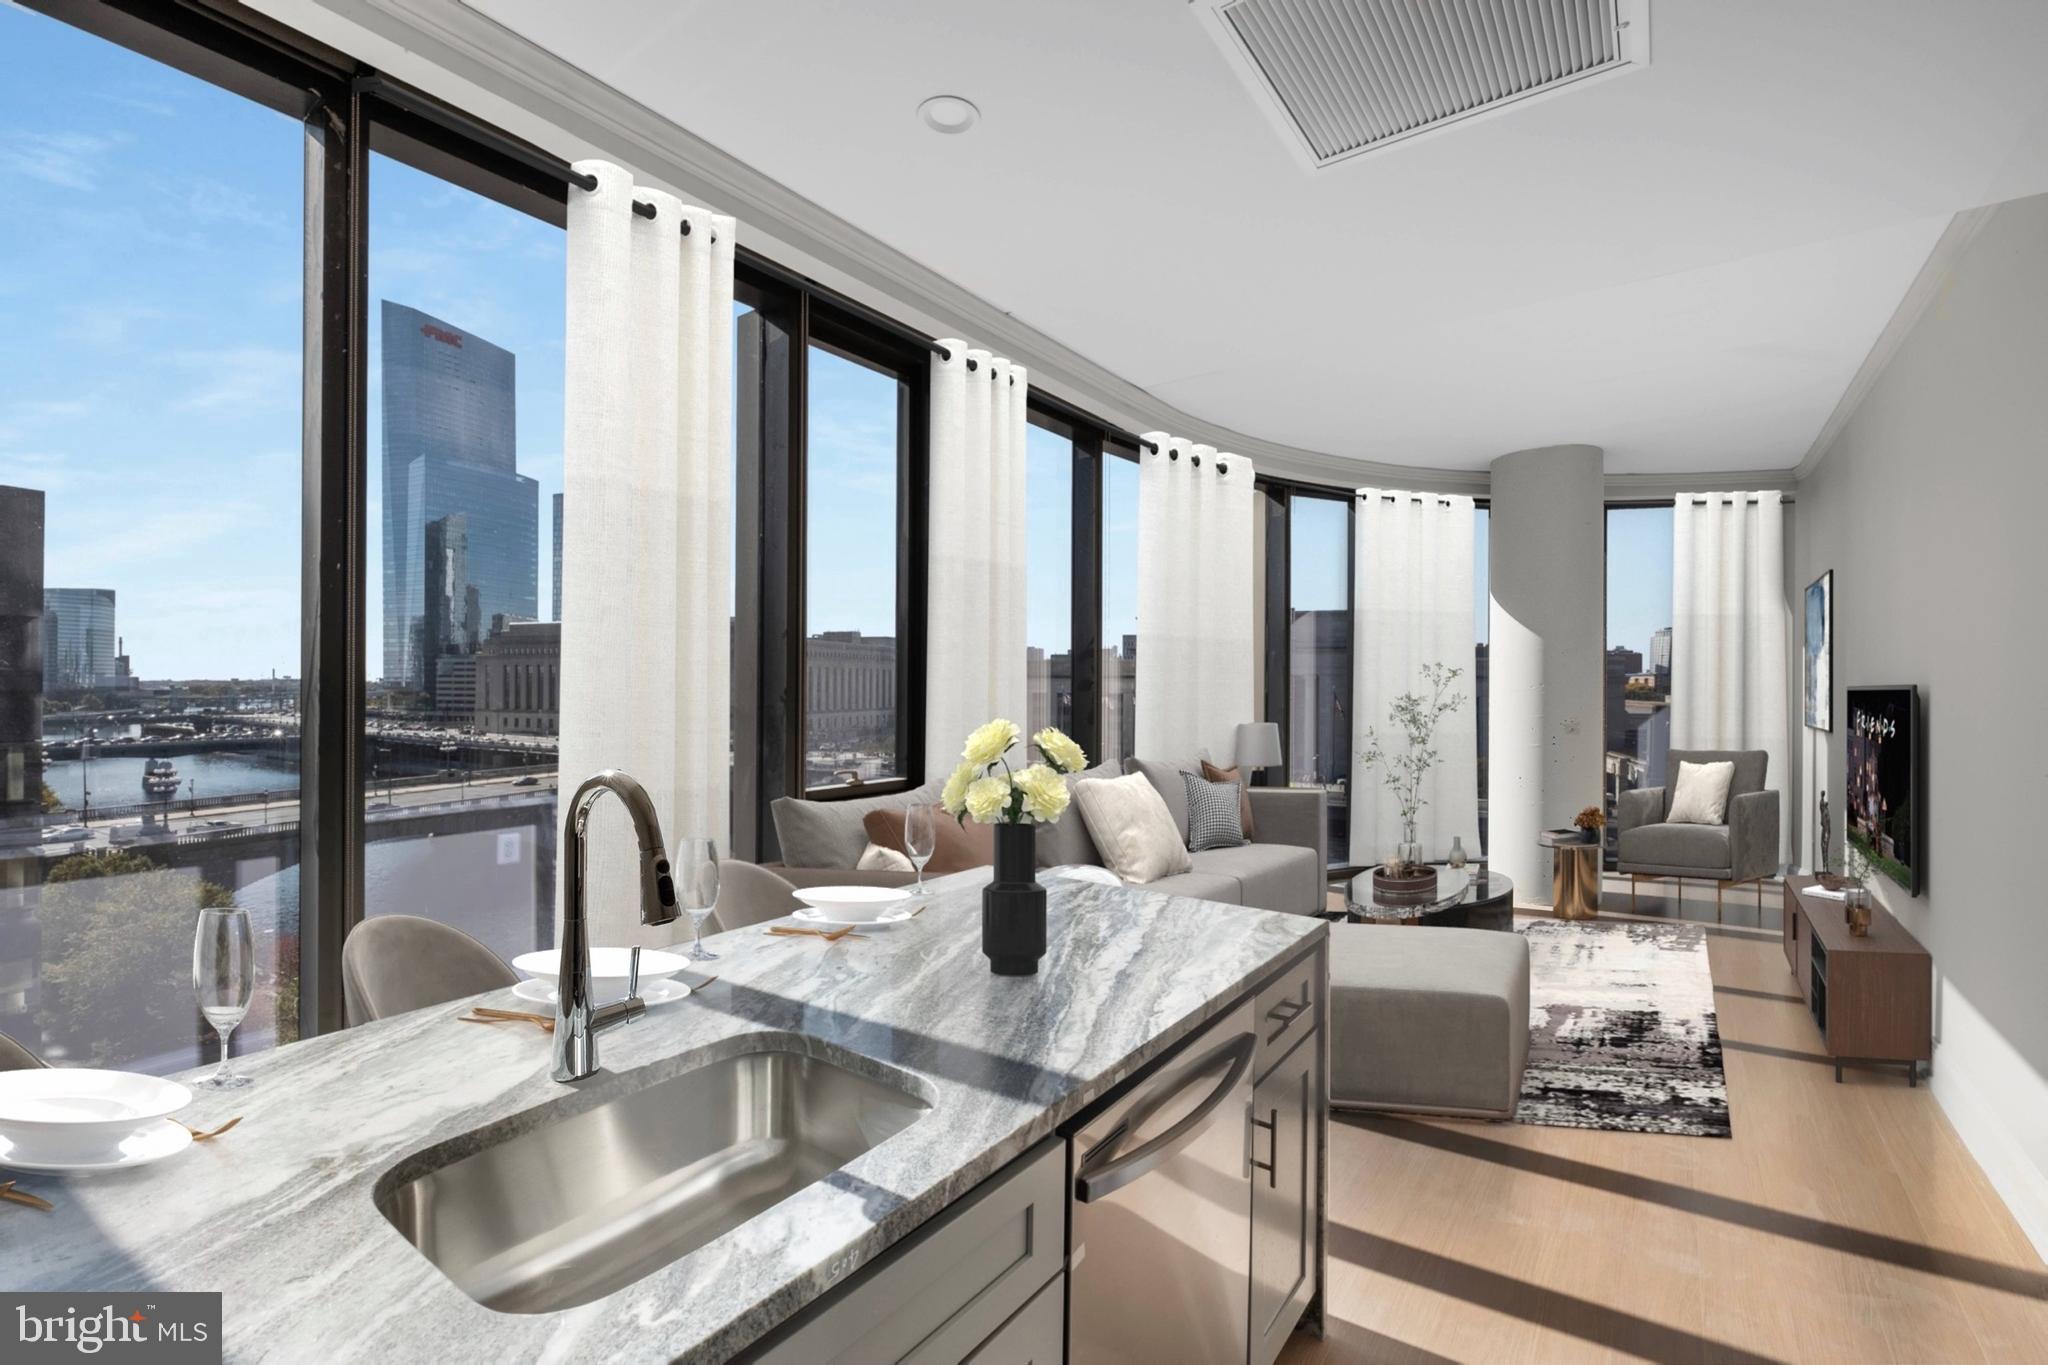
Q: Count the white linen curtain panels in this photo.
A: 5